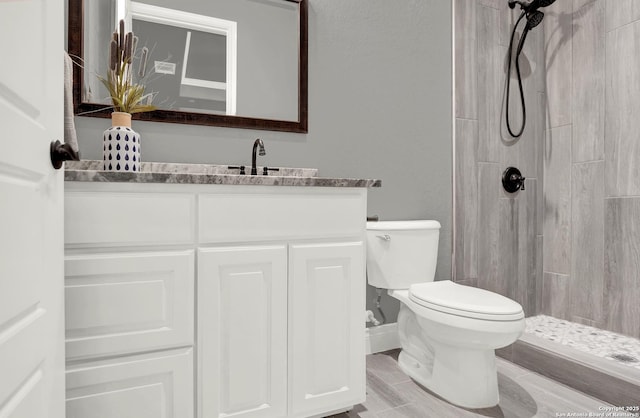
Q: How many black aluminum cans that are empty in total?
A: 0